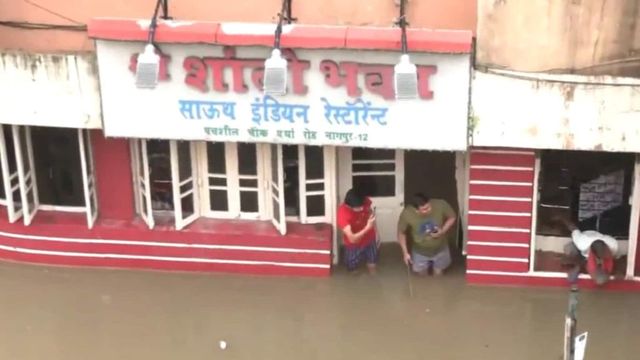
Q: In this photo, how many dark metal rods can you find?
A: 3